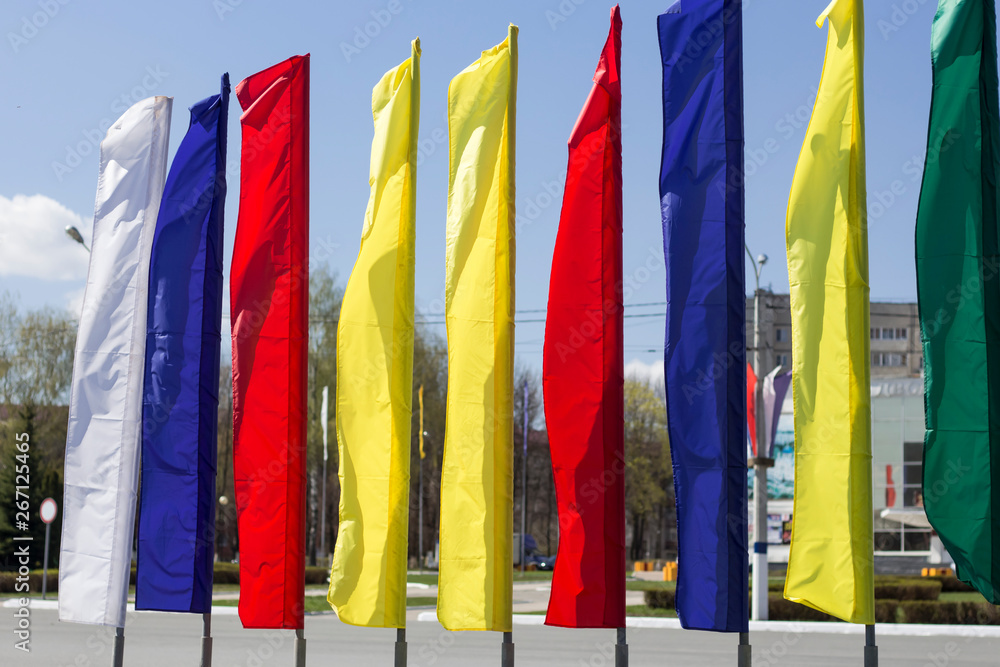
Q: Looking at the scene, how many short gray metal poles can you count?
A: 8